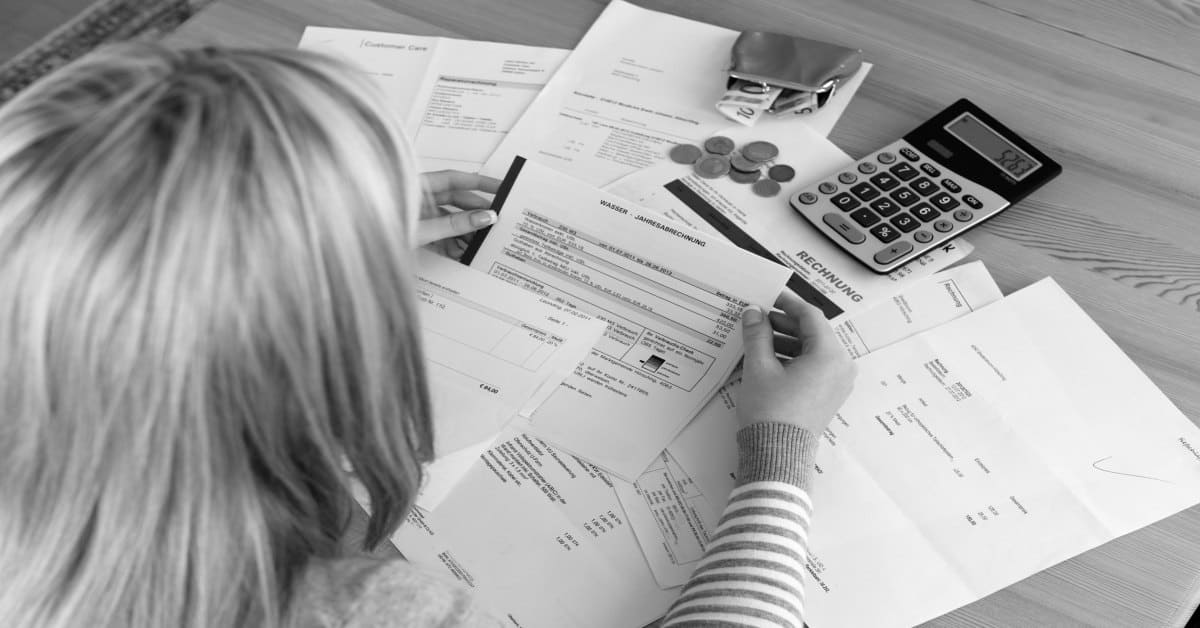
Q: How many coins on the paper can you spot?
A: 8